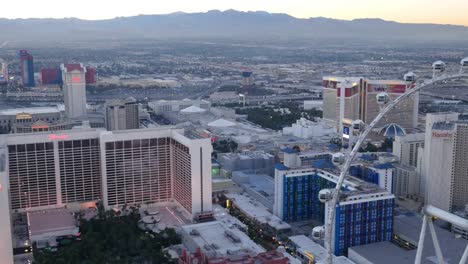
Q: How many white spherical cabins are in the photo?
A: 8